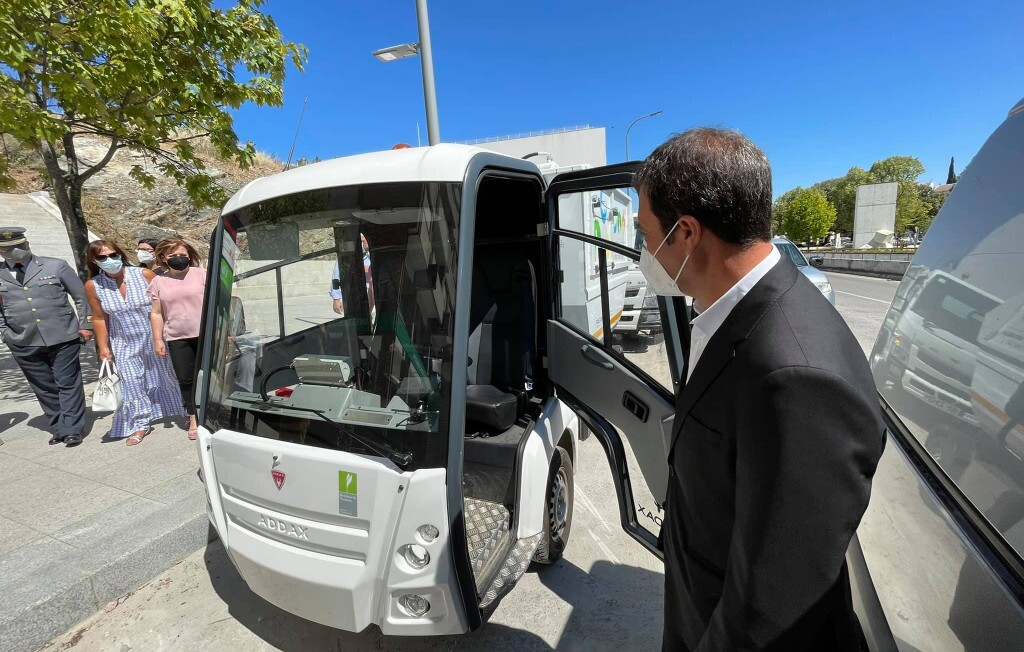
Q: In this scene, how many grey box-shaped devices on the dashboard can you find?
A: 1